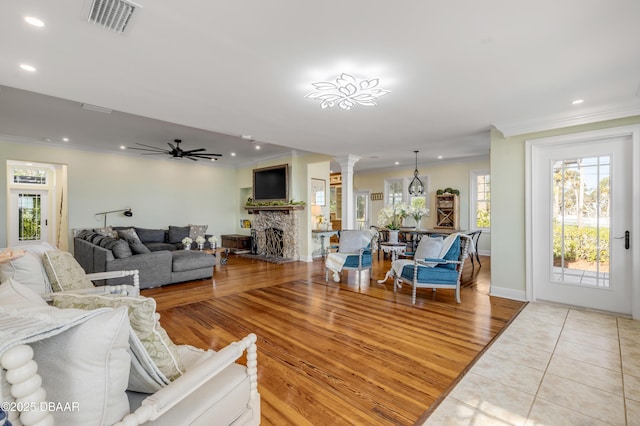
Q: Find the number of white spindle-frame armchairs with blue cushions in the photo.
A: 2